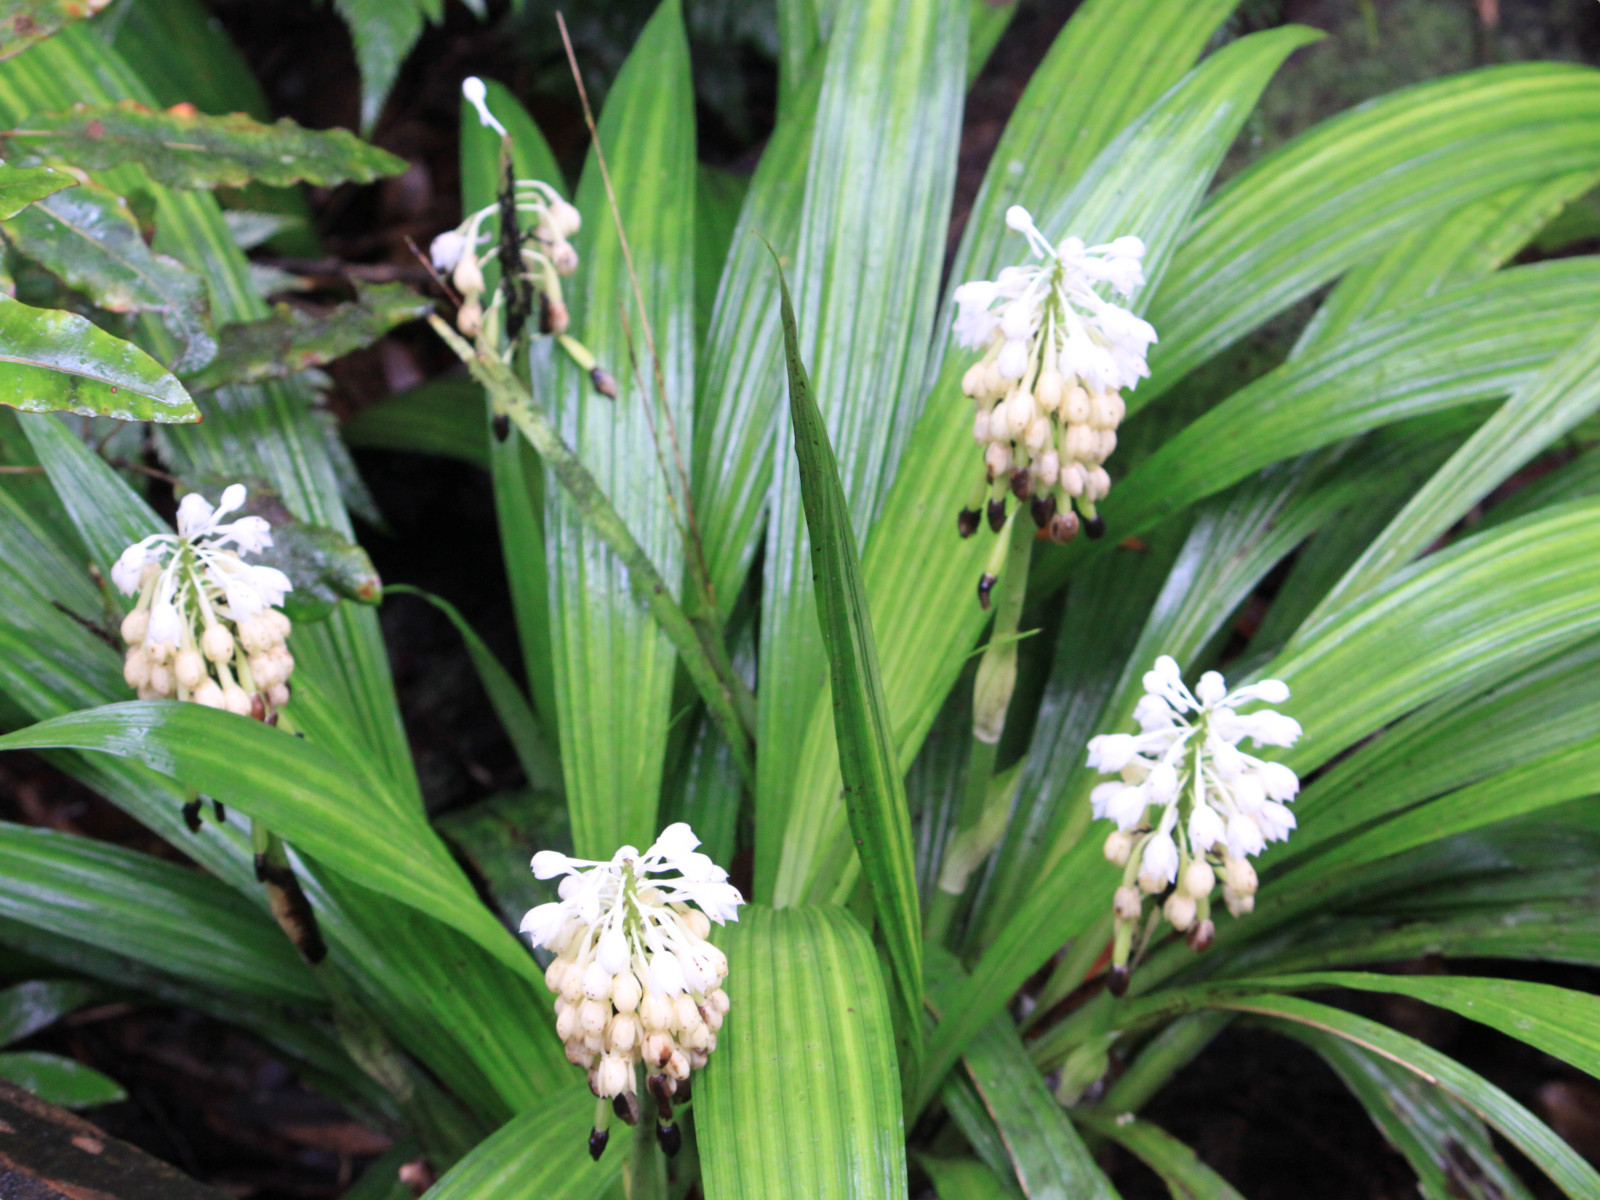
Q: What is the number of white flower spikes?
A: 5